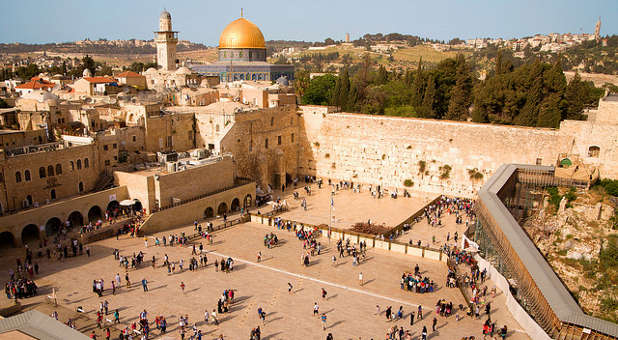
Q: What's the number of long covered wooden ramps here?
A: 1